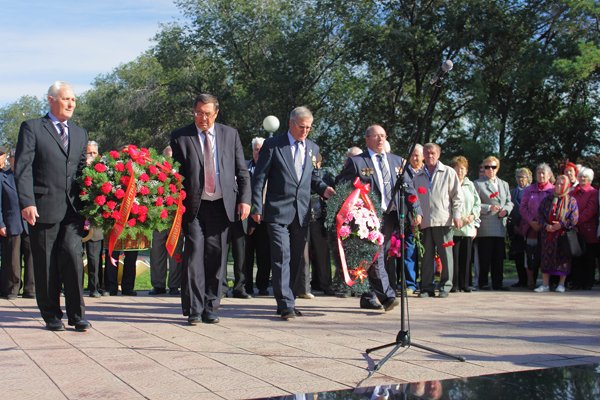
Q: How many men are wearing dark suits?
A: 4